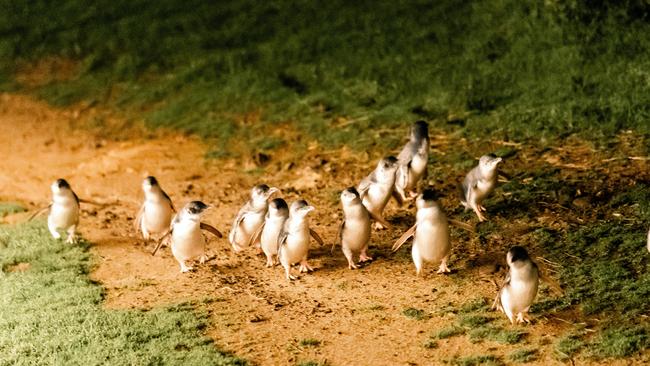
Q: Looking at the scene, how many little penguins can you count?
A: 12